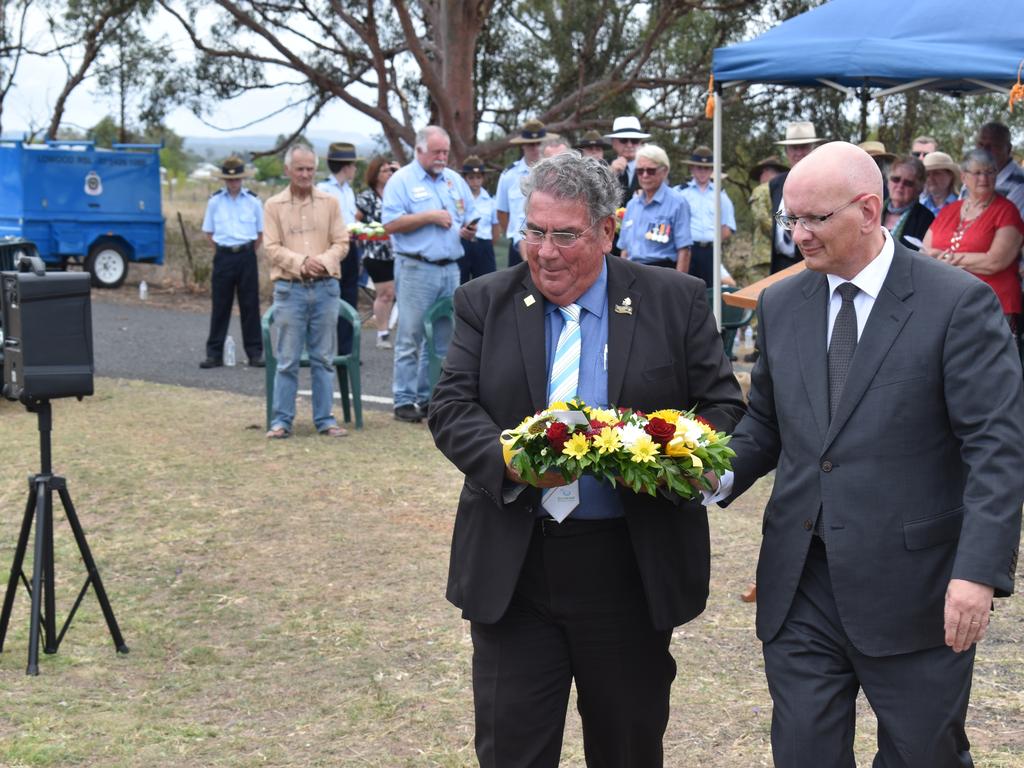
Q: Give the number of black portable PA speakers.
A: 1